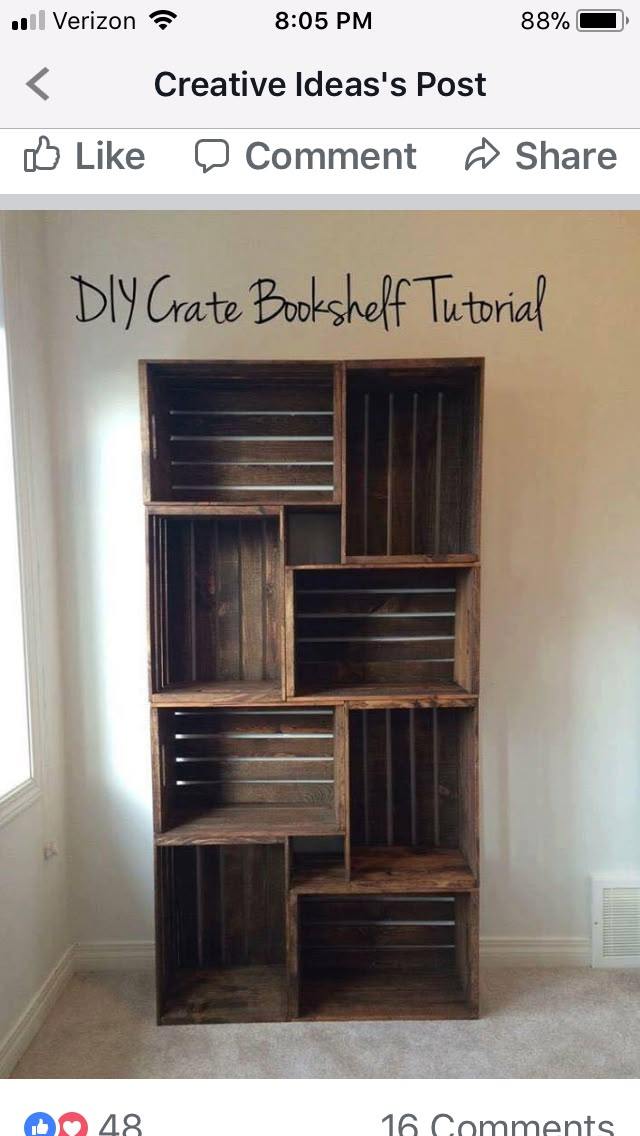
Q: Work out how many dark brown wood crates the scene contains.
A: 8